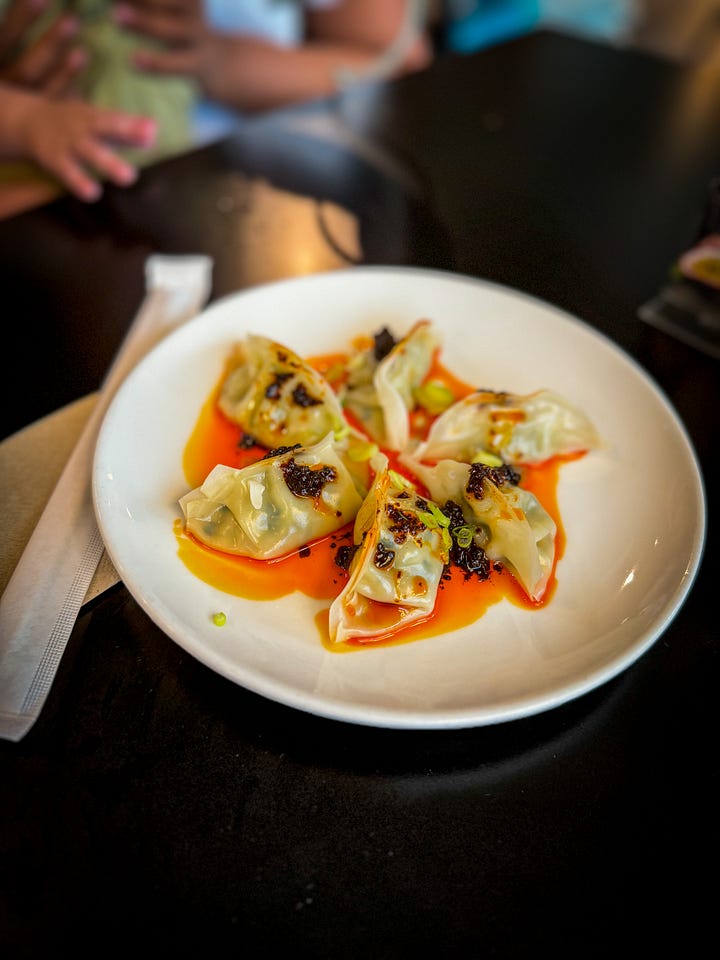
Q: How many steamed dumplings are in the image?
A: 6